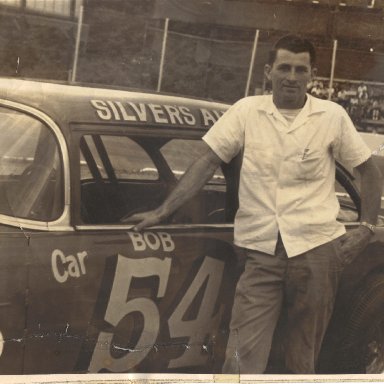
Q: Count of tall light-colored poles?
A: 4